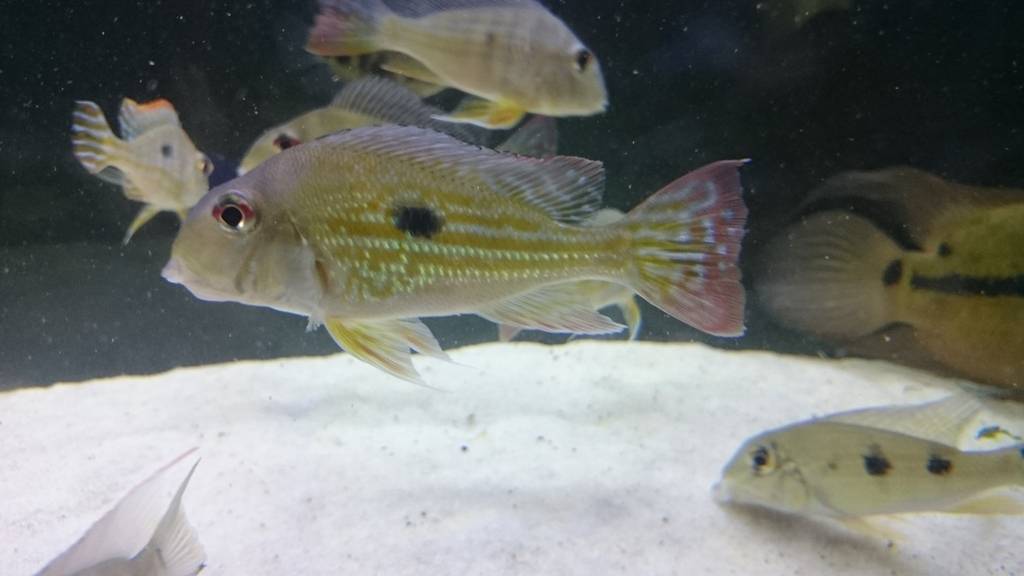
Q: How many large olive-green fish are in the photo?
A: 1